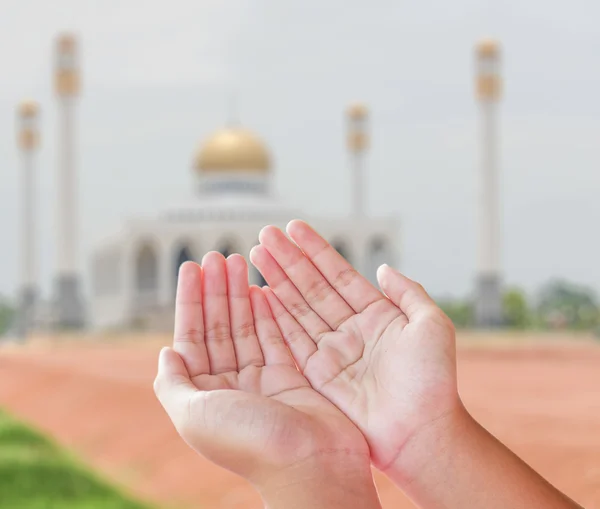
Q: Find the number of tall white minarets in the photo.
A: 4